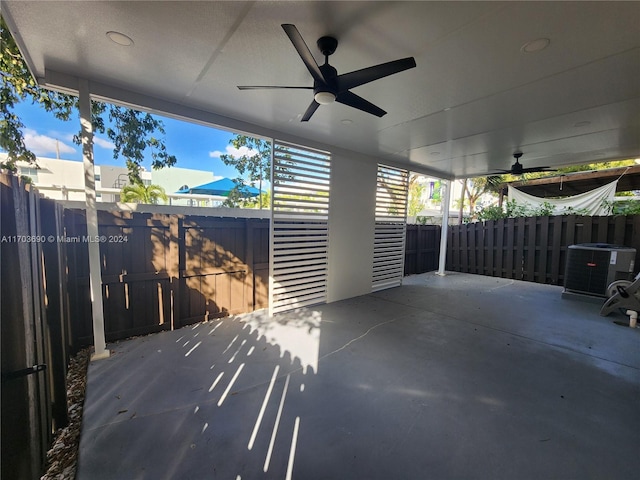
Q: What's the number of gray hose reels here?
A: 1